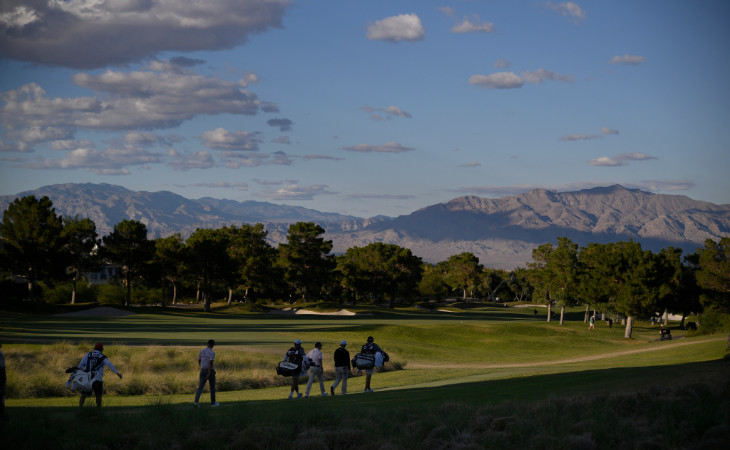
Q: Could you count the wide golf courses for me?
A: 1